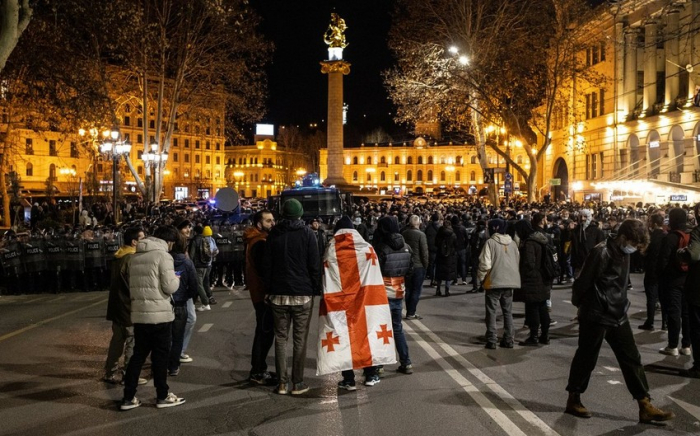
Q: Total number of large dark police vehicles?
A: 1